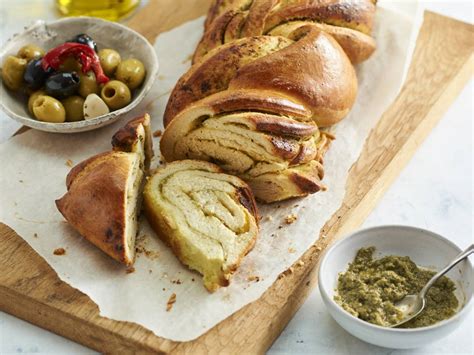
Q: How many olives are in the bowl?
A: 13